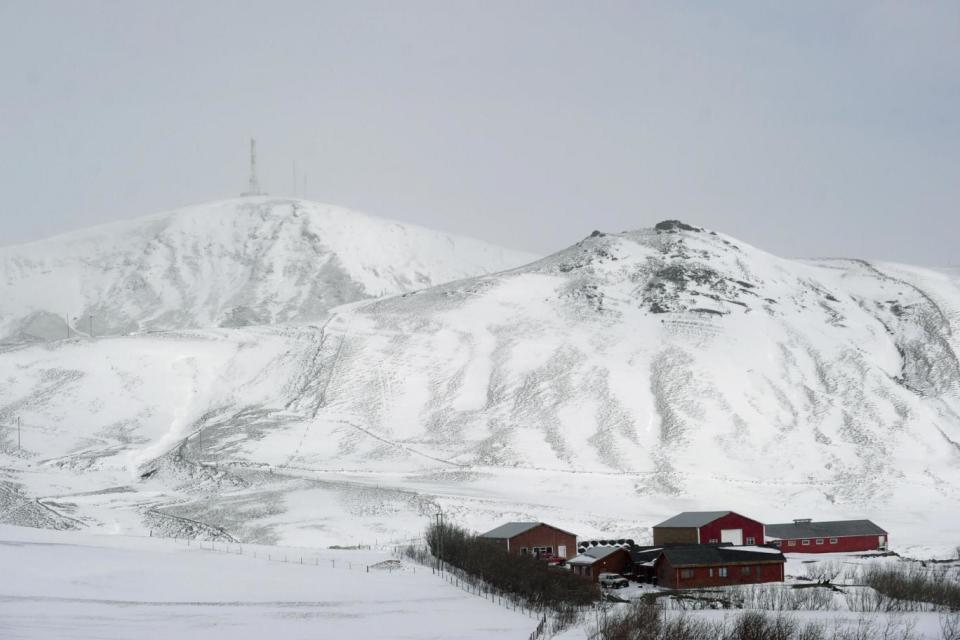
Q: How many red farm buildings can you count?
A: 5